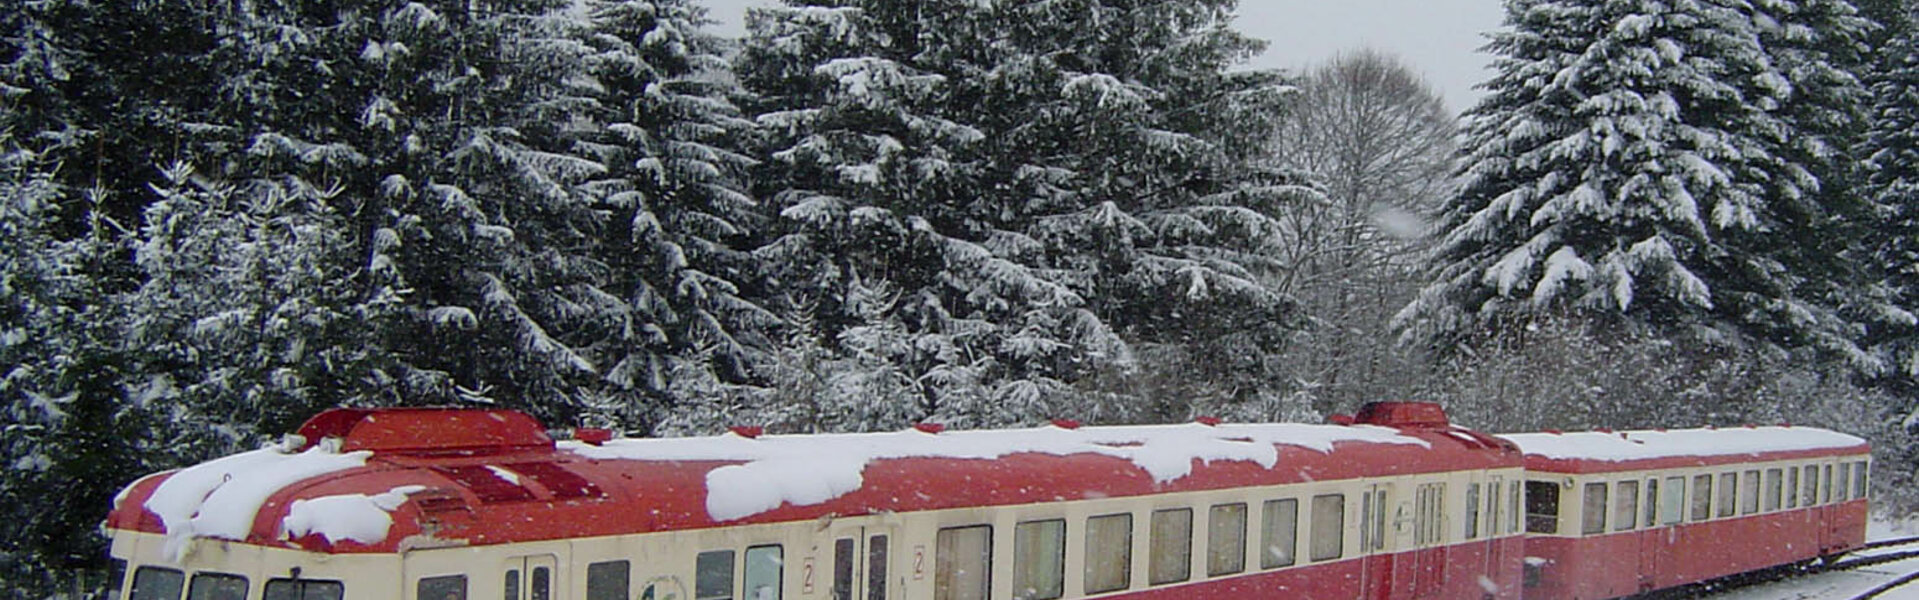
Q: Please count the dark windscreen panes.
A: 3